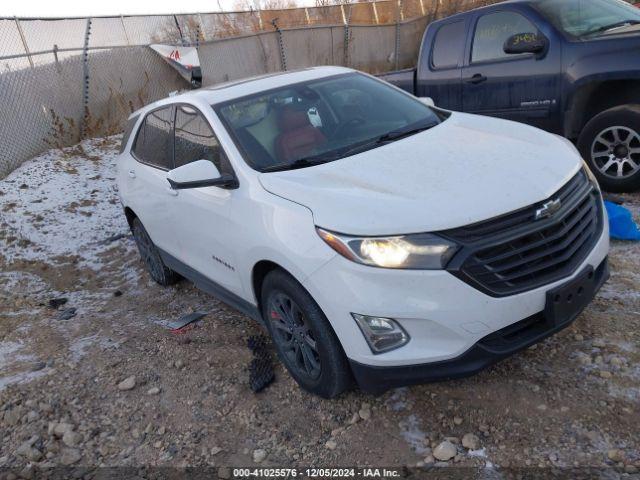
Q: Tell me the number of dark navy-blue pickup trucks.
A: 1